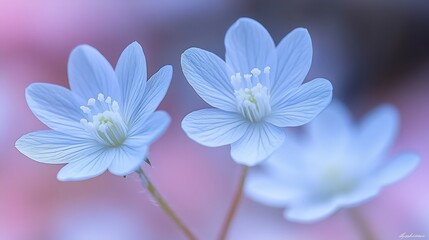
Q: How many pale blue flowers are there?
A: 3